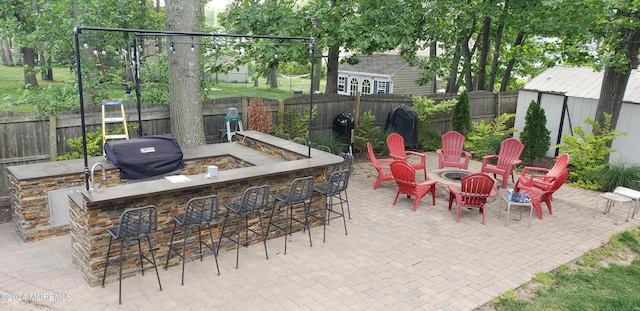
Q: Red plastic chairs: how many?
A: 8